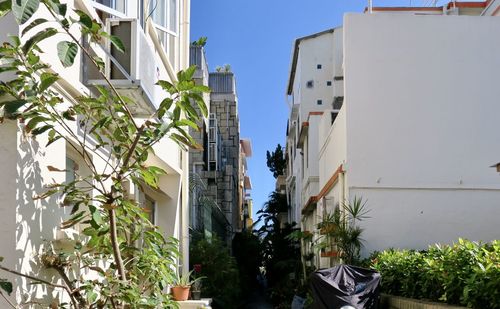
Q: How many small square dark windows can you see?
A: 4